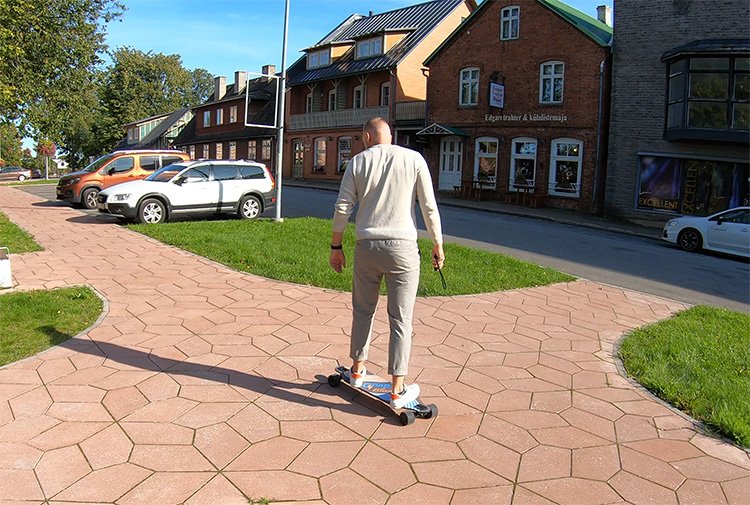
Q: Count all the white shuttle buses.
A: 0